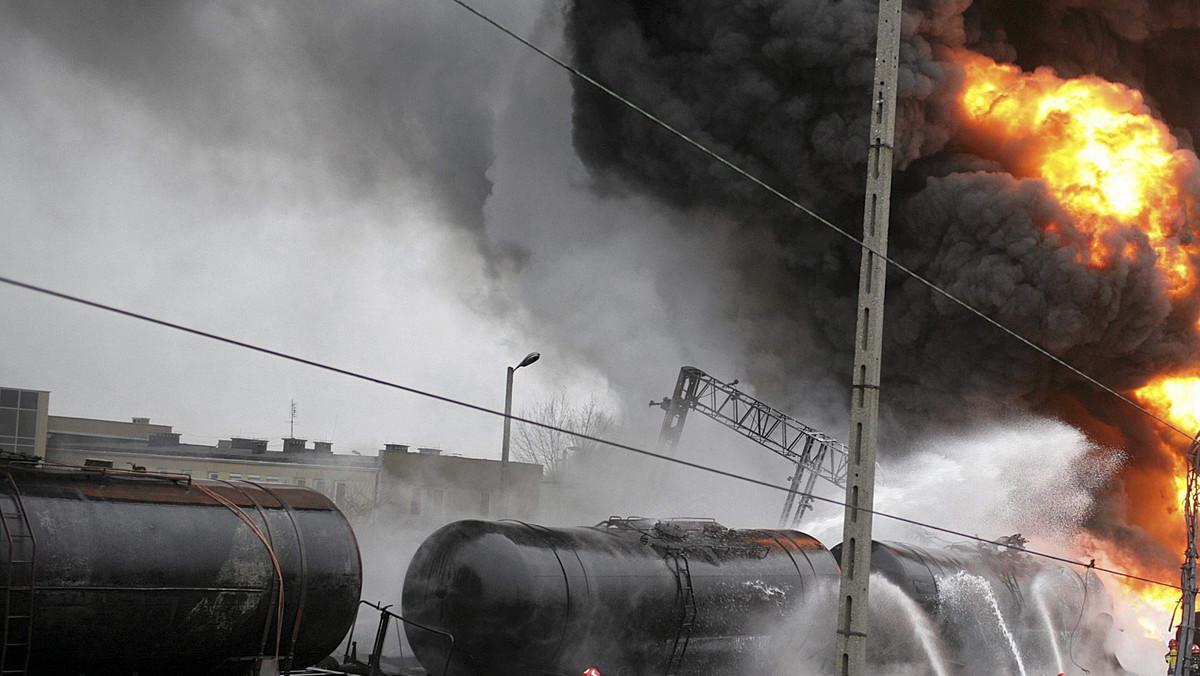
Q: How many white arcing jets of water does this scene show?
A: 3